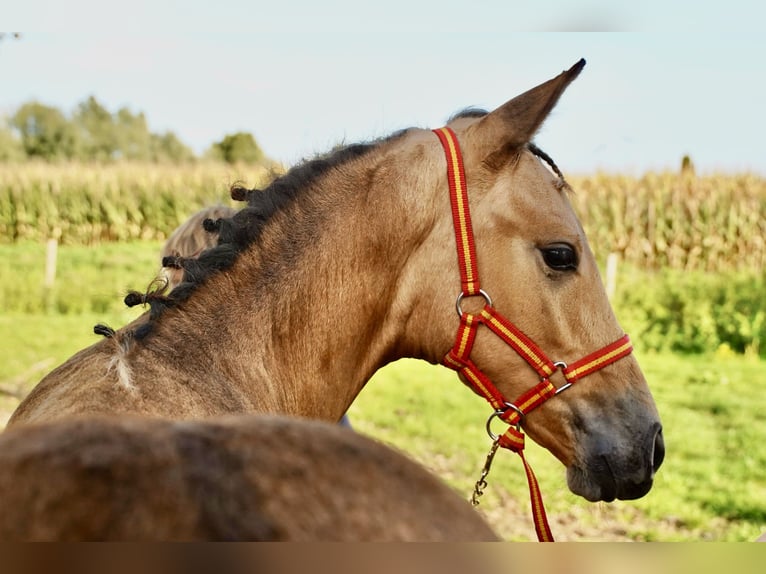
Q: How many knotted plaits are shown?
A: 5